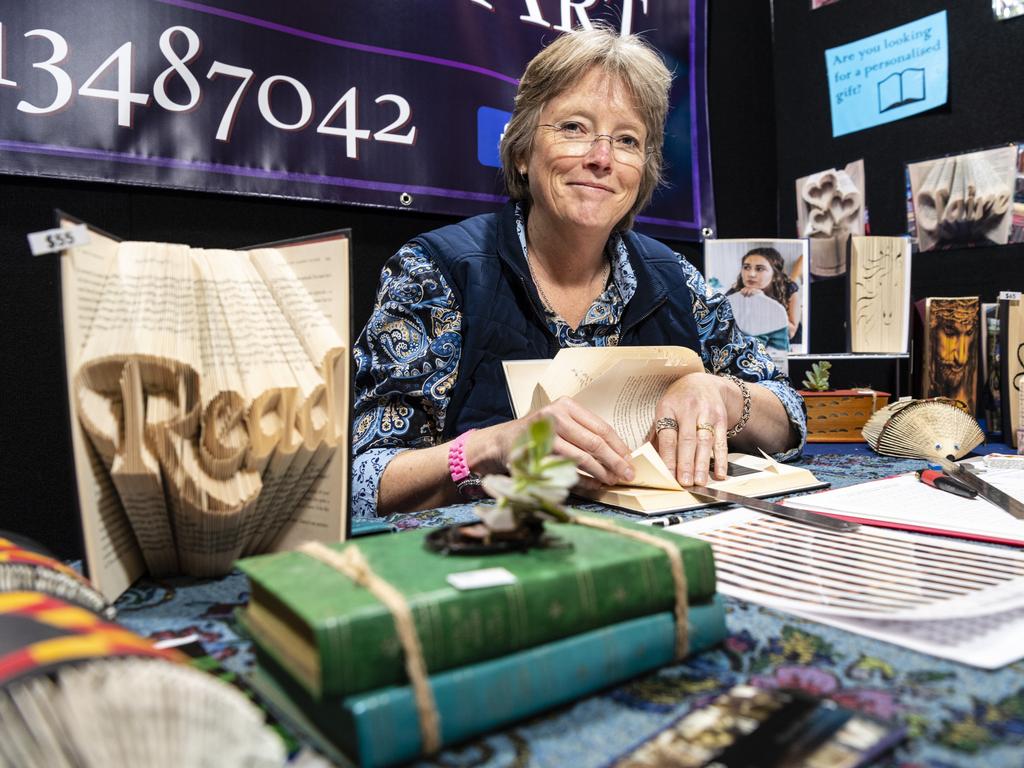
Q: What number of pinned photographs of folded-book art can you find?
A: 2